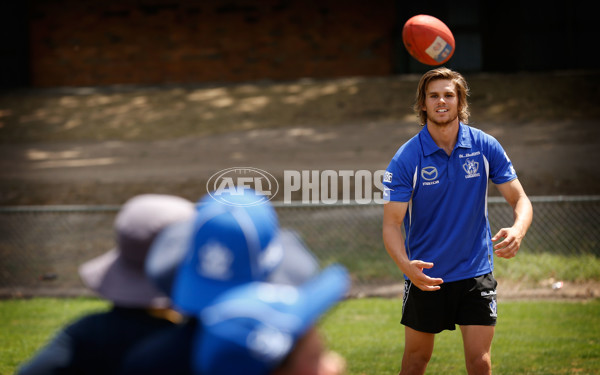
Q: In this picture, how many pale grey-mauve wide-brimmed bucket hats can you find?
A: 1